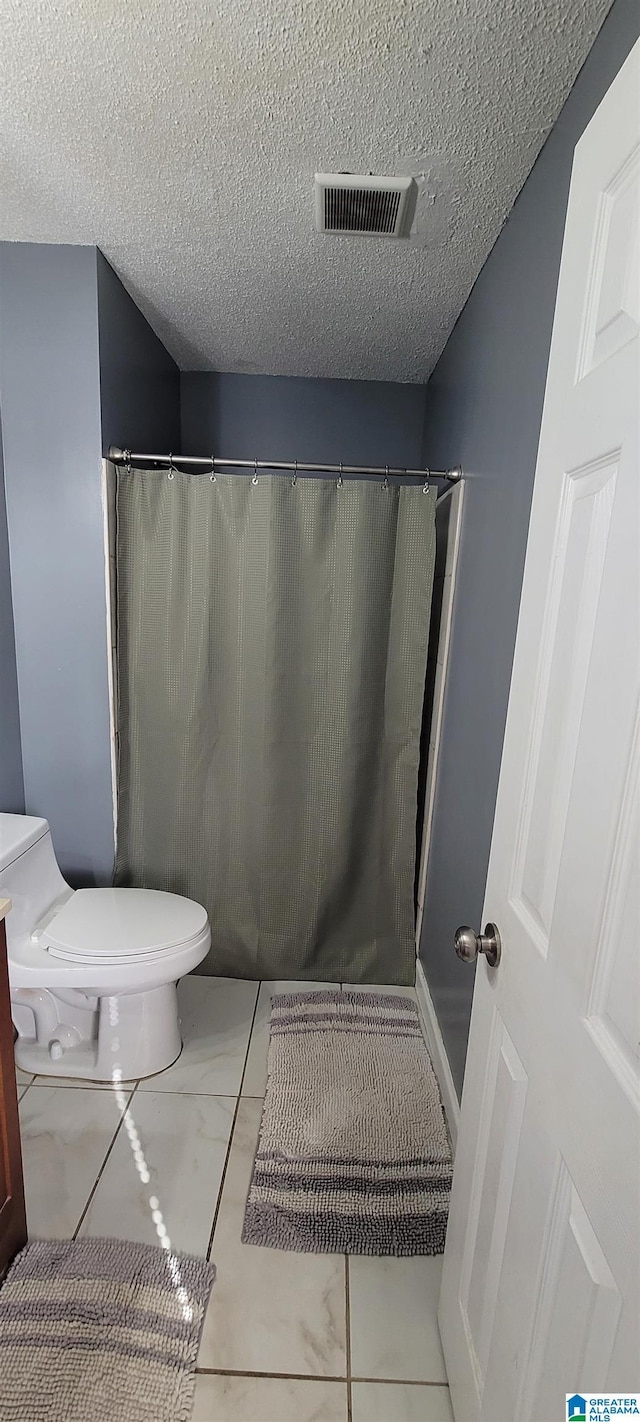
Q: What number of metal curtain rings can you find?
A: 8